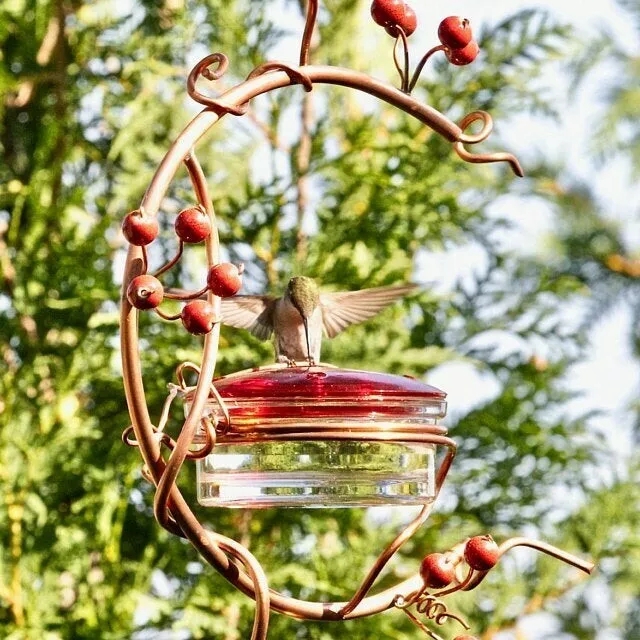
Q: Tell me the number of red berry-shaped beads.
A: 11